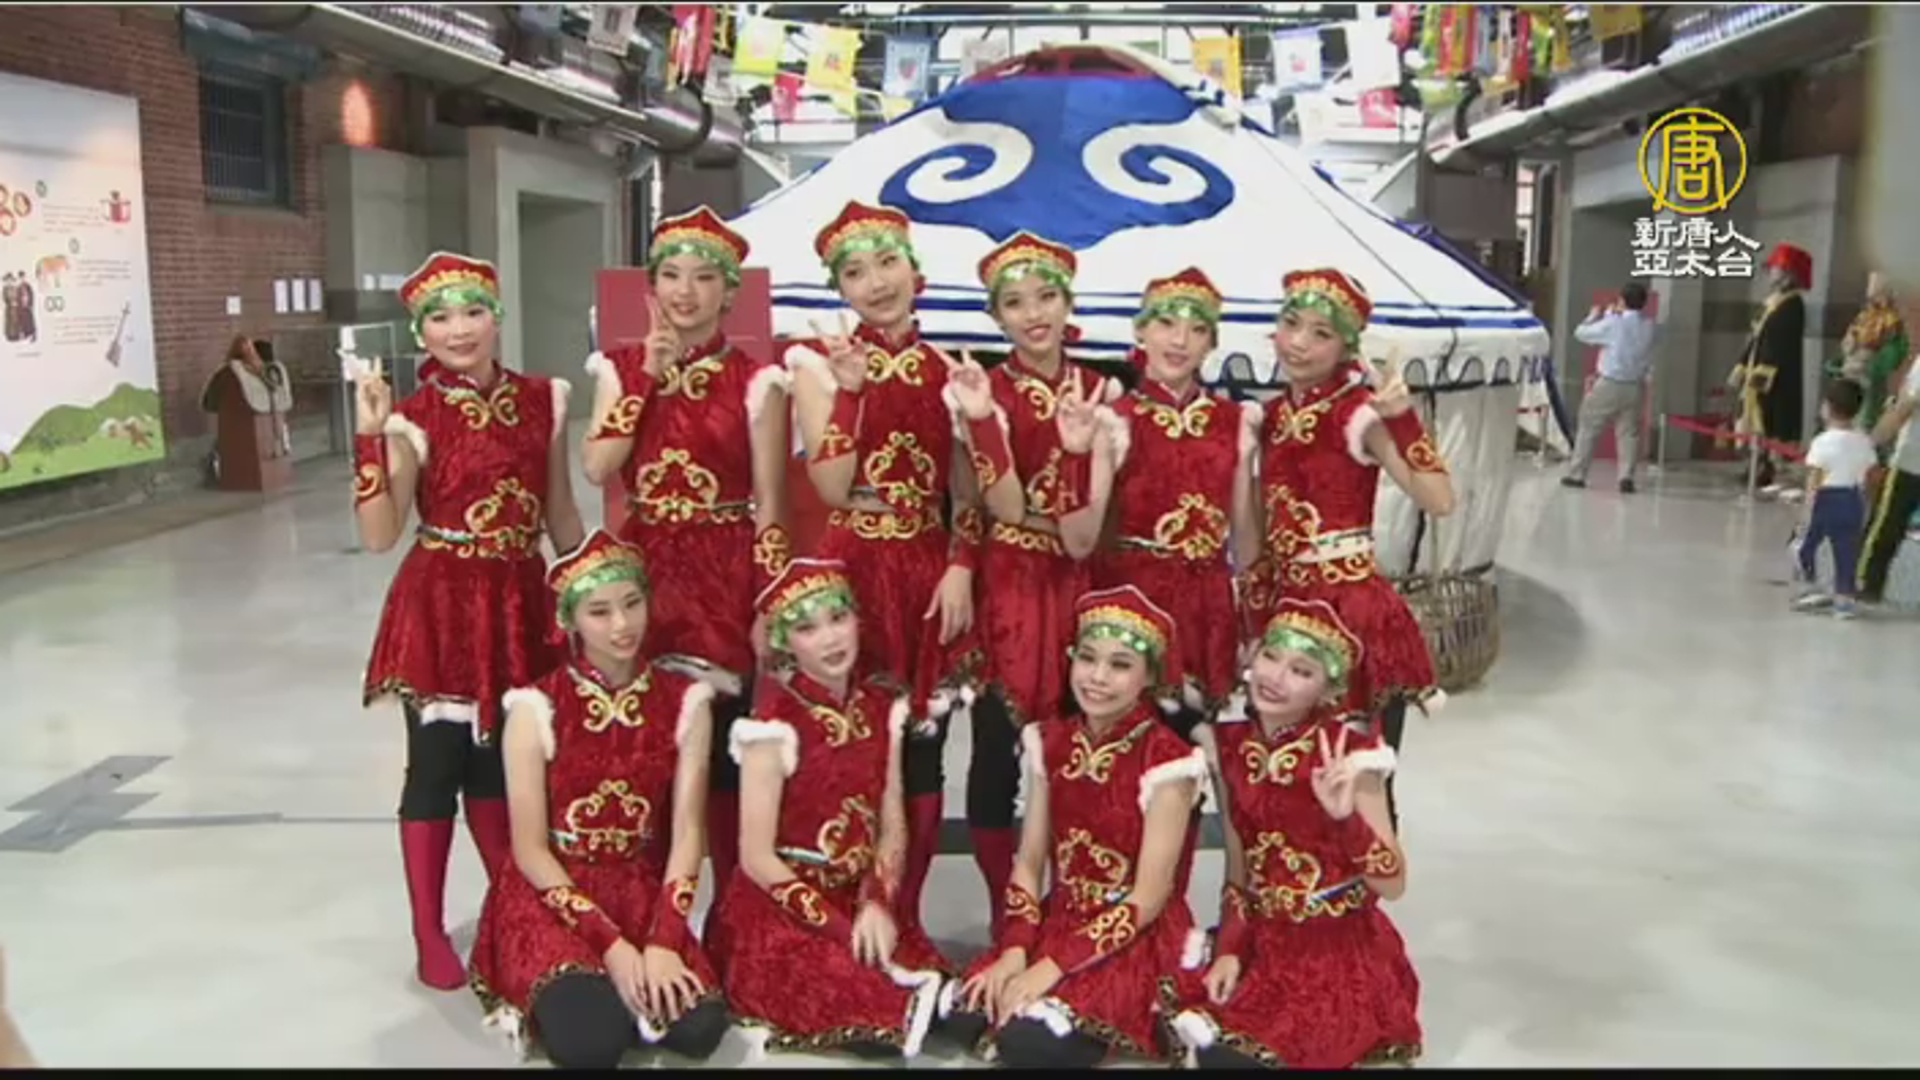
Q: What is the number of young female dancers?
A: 10